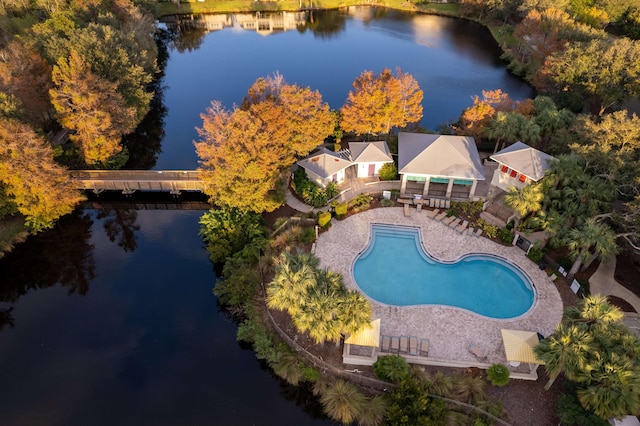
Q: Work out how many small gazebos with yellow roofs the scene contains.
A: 2